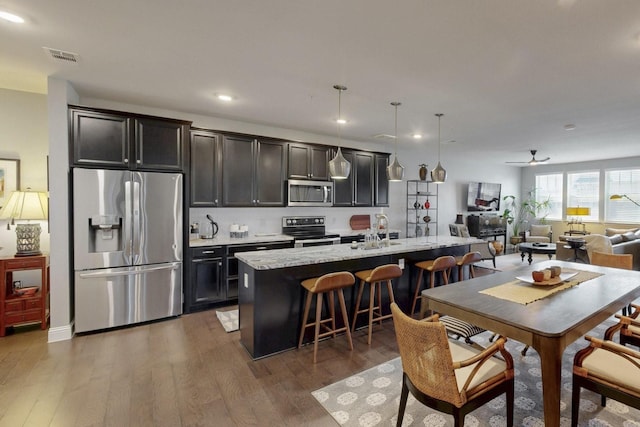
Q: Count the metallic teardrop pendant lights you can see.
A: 3